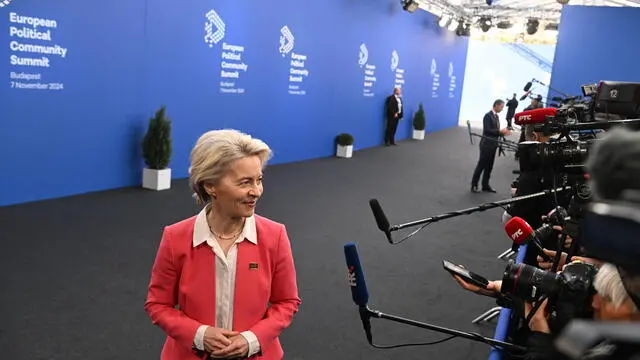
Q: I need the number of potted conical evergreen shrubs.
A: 2